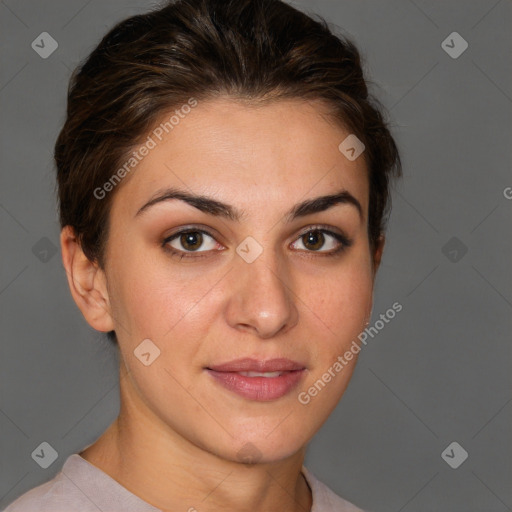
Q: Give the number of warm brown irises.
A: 2